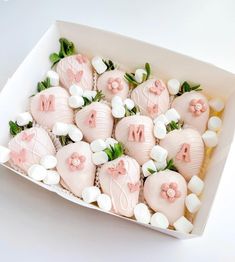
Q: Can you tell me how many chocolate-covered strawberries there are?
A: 12